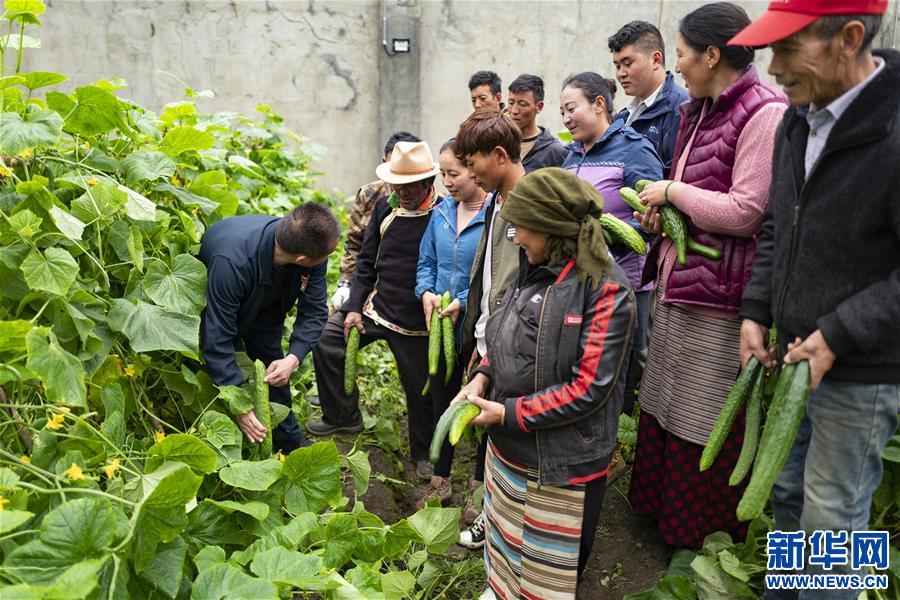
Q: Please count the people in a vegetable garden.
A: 12